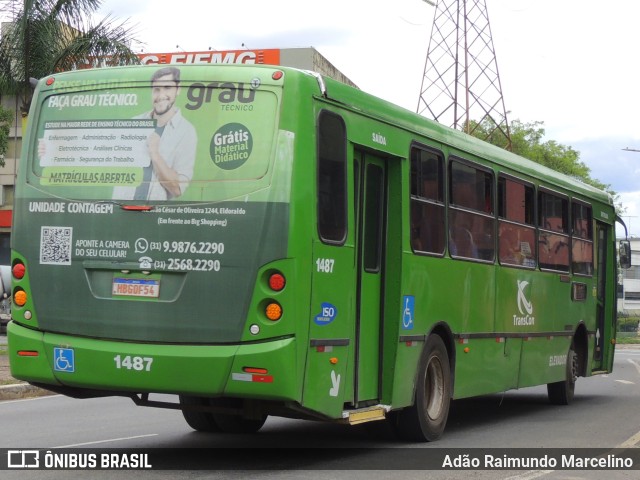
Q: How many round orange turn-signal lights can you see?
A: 2